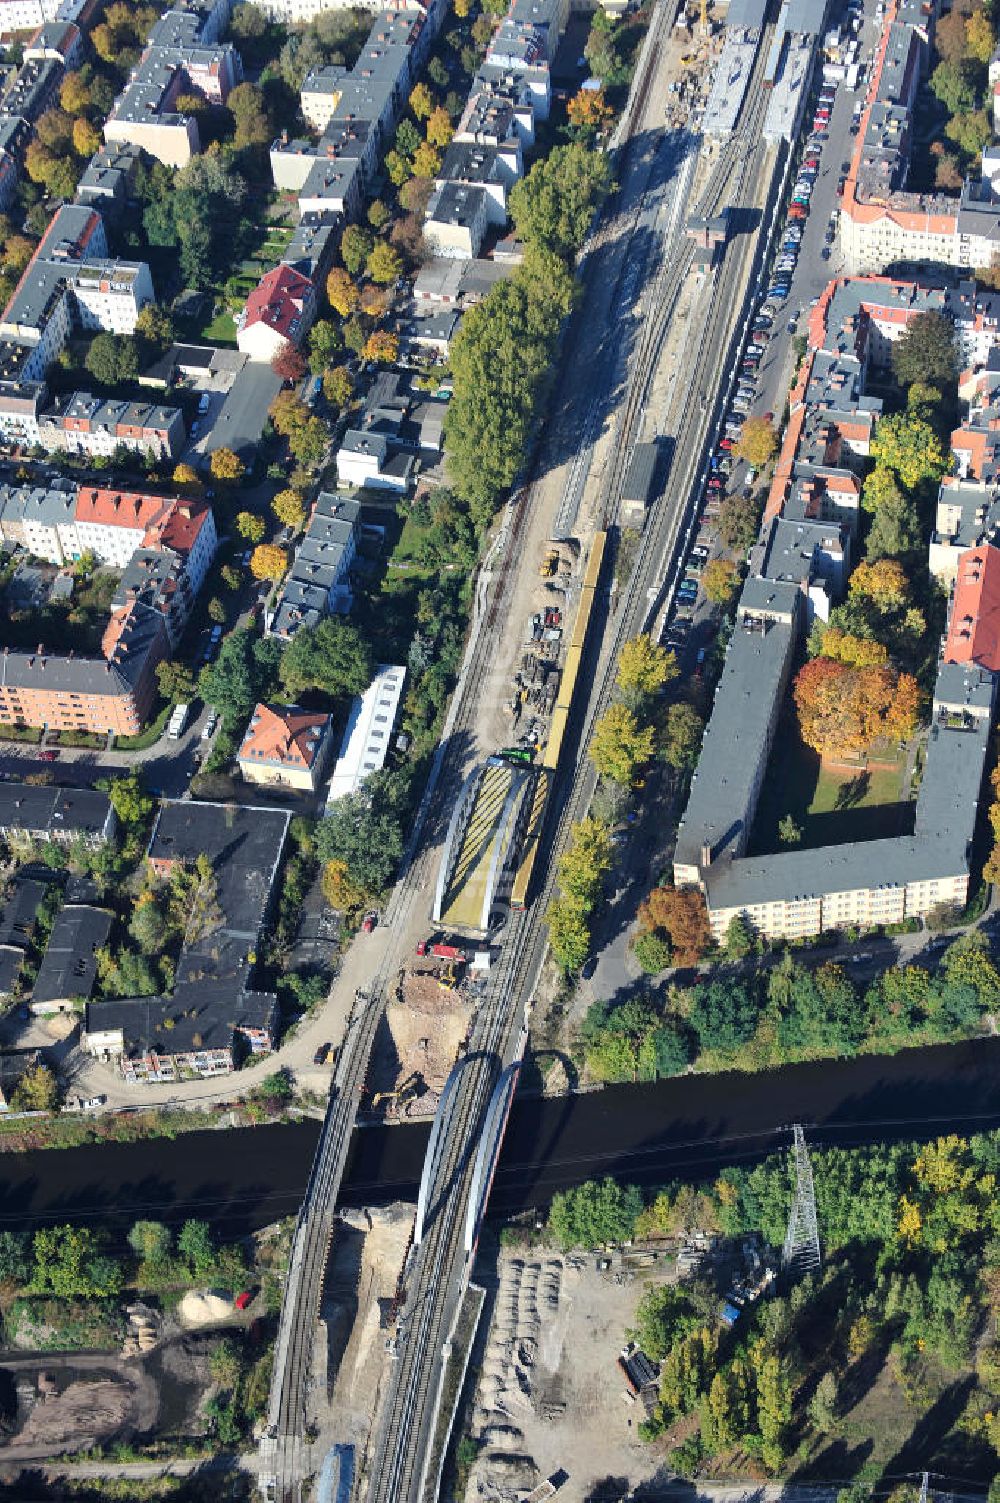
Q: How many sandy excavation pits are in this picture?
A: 2